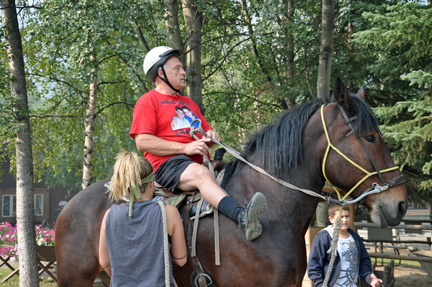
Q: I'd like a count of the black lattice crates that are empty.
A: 0